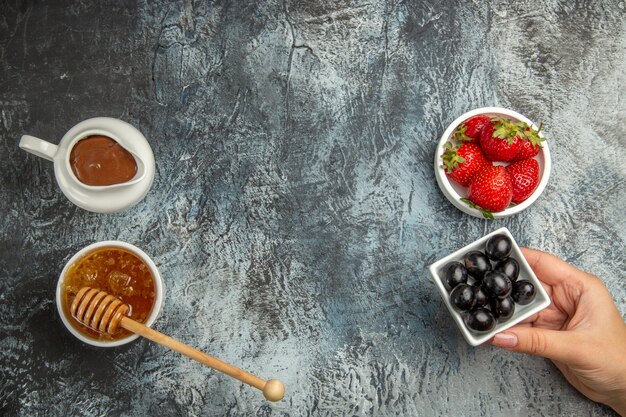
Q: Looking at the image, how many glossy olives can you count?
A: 10